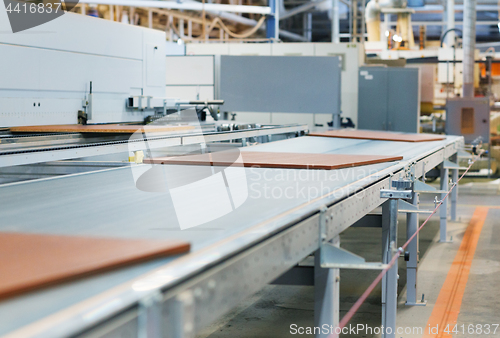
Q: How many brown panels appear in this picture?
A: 4